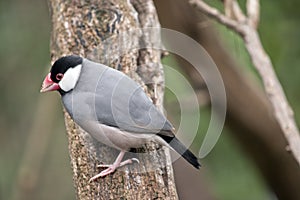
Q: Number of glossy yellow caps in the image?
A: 0